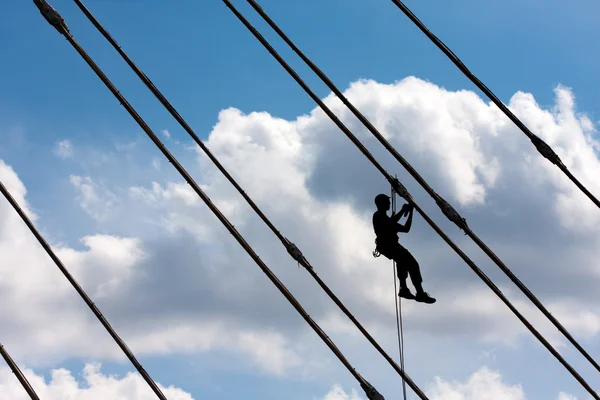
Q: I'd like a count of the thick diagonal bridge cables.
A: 7